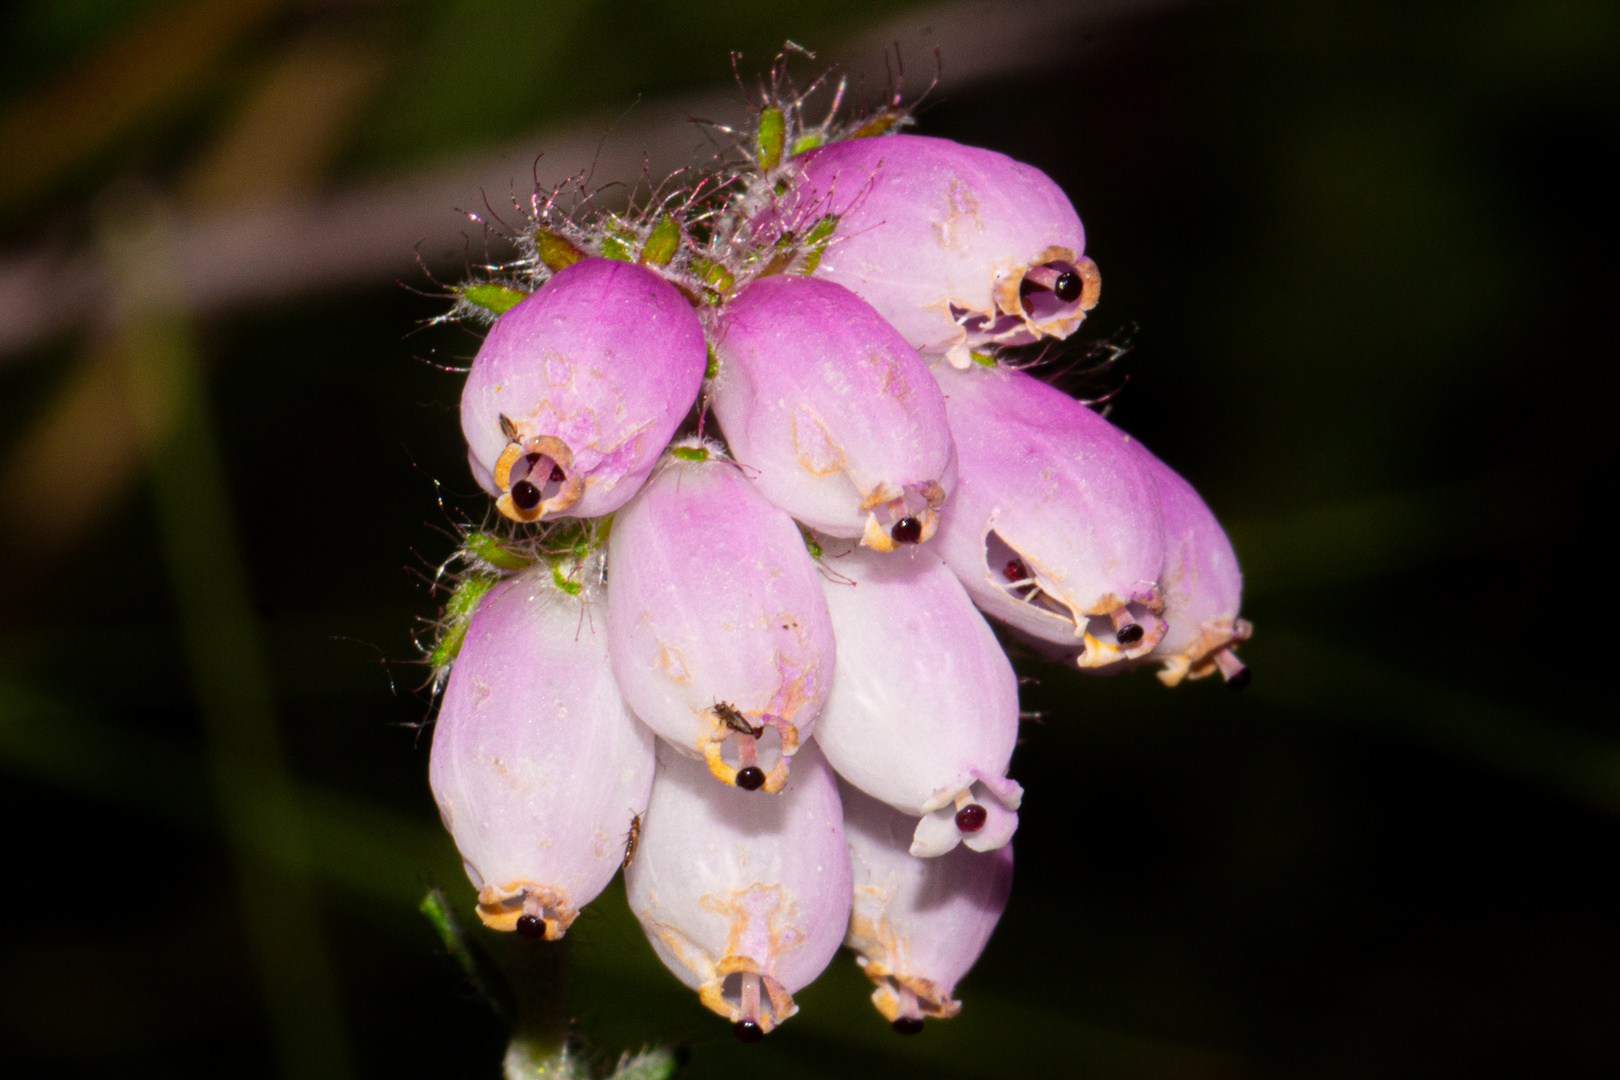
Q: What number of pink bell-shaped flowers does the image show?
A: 10